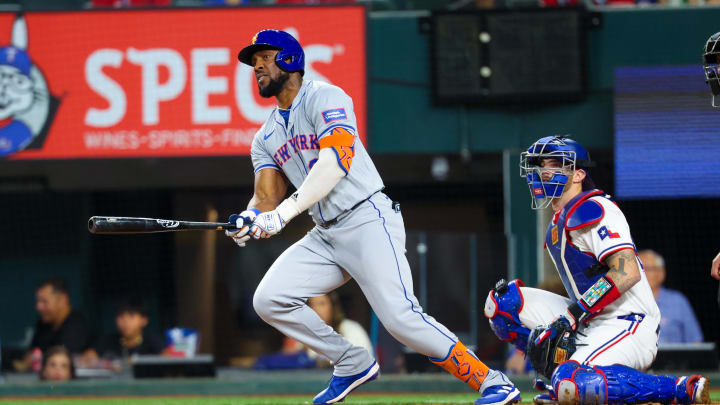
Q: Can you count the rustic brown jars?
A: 0